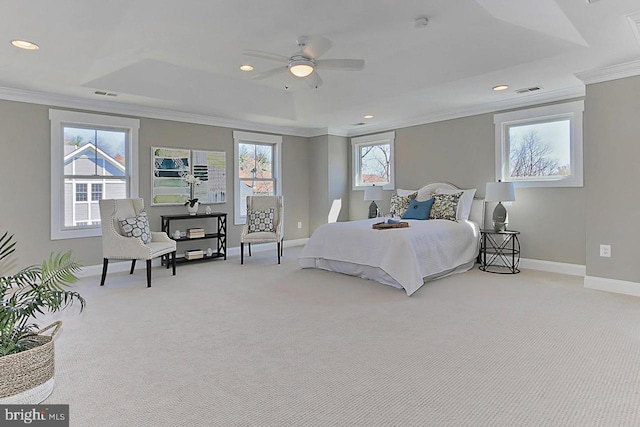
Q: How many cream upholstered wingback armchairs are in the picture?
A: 2